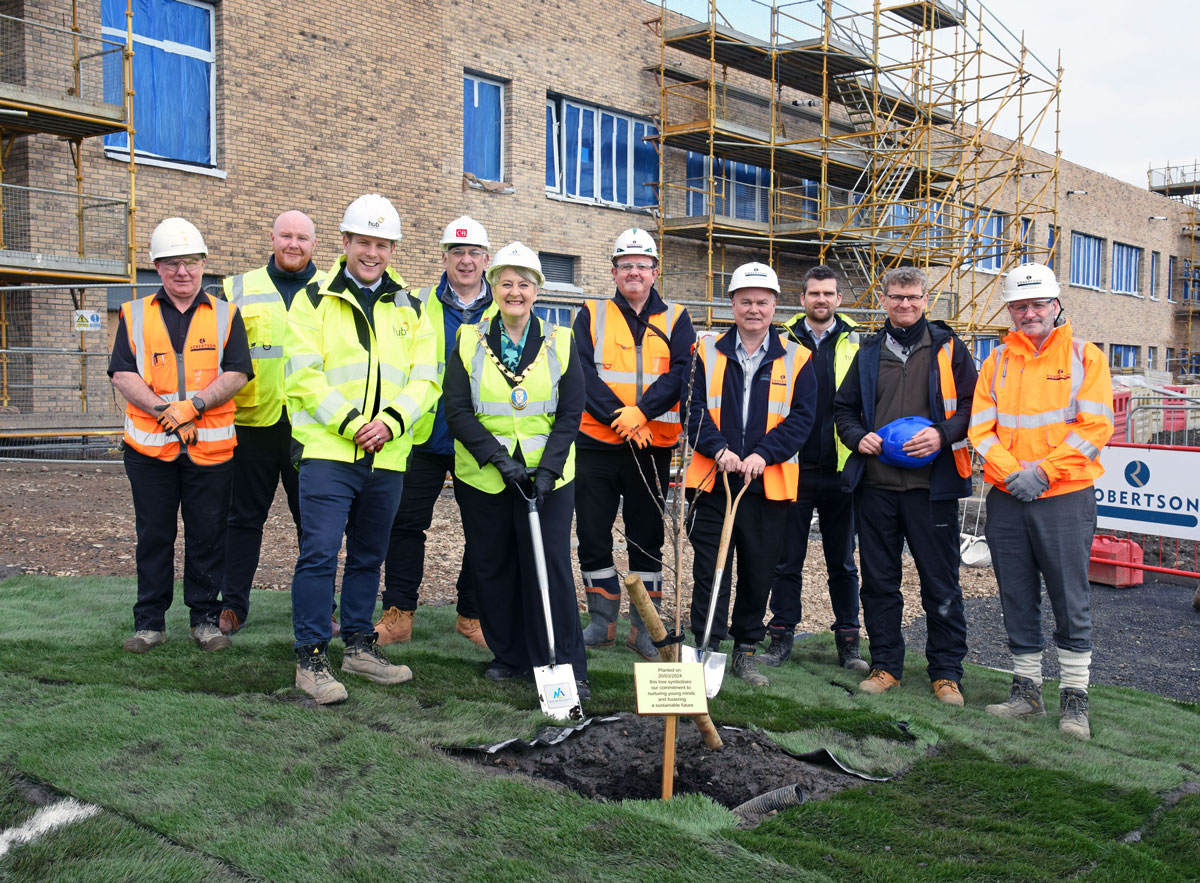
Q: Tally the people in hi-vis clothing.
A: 10